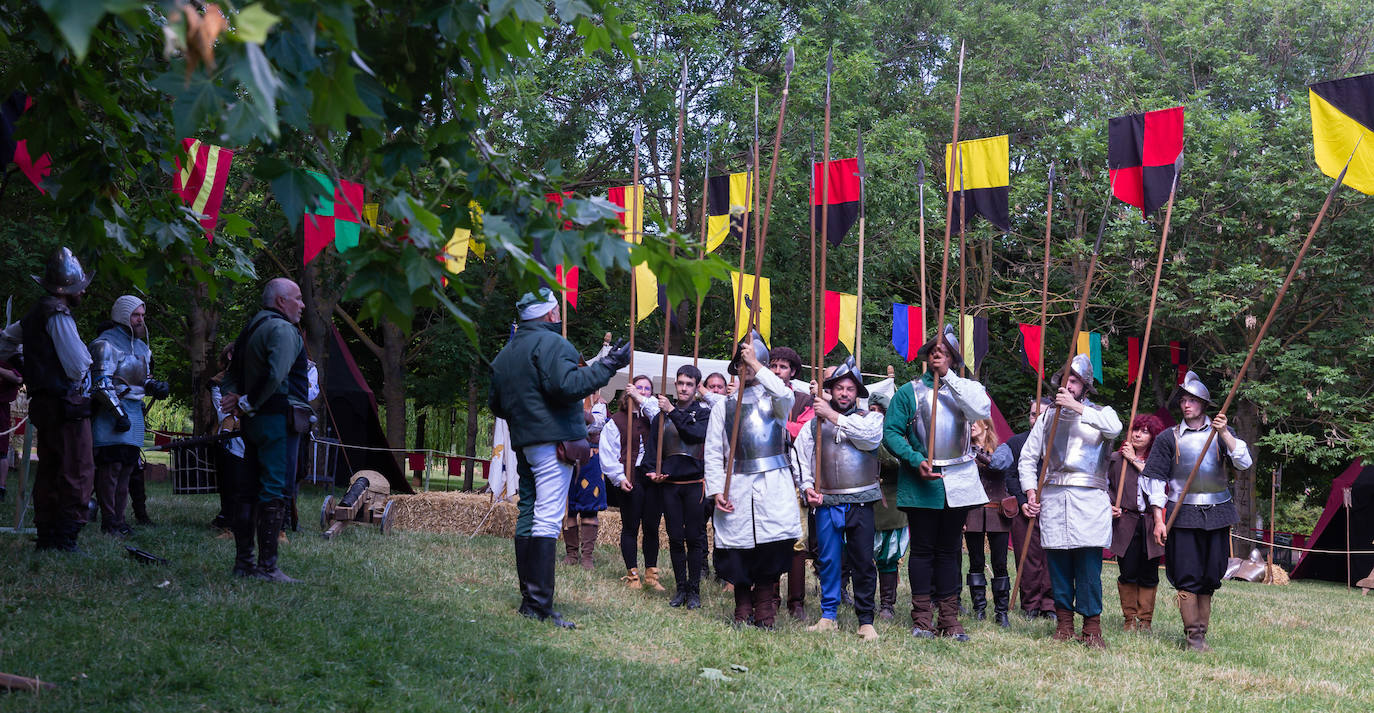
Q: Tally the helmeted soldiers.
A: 6